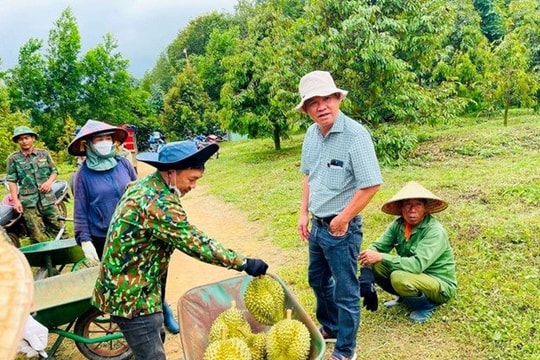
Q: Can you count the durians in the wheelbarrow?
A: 5